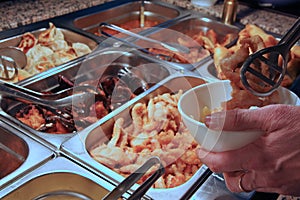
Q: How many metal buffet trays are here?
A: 8